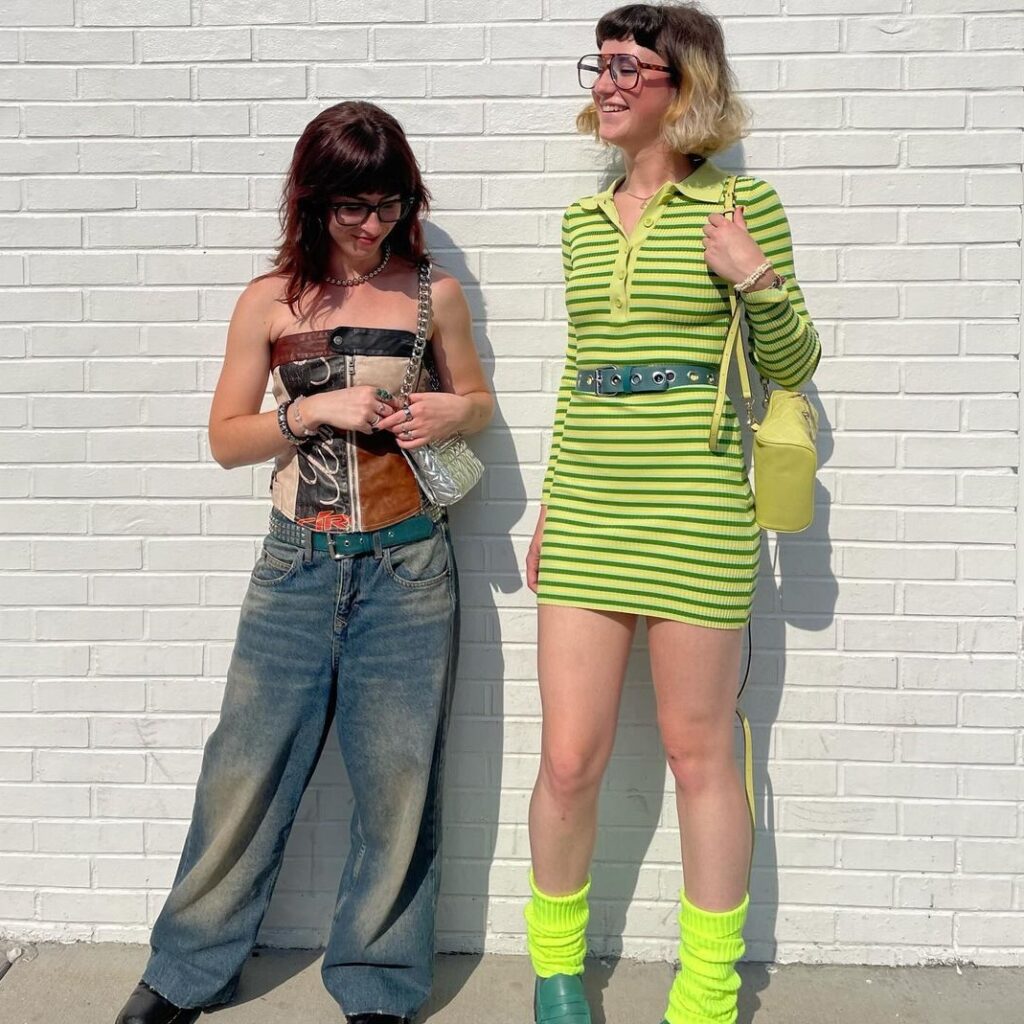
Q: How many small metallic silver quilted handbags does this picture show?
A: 1